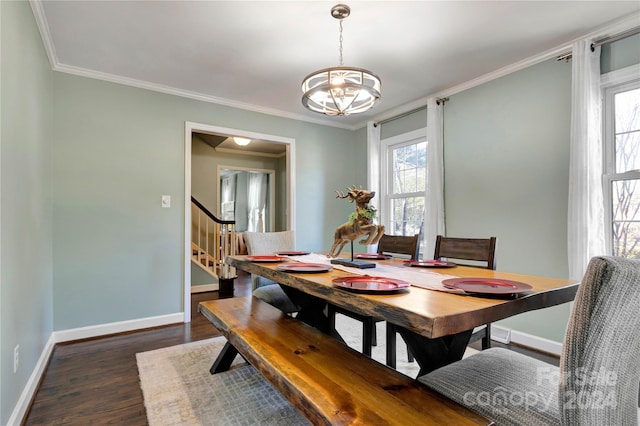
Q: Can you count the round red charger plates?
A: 7